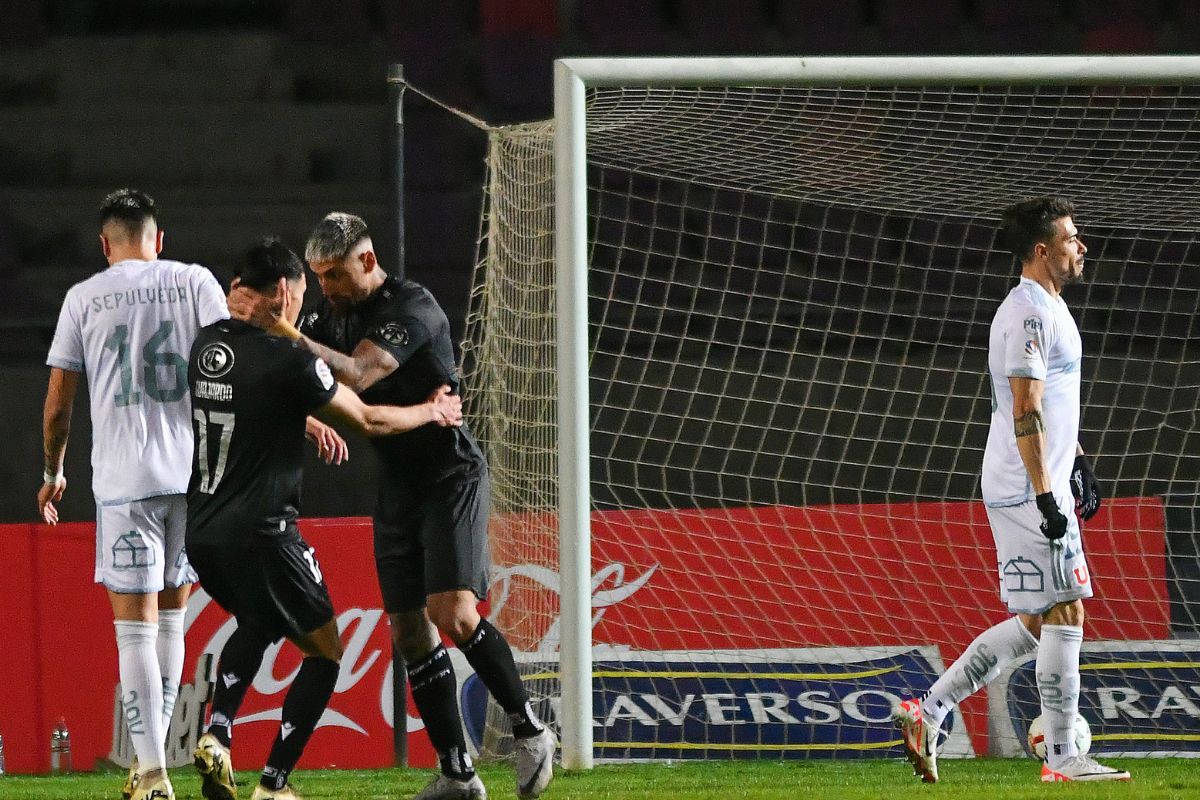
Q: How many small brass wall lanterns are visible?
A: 0